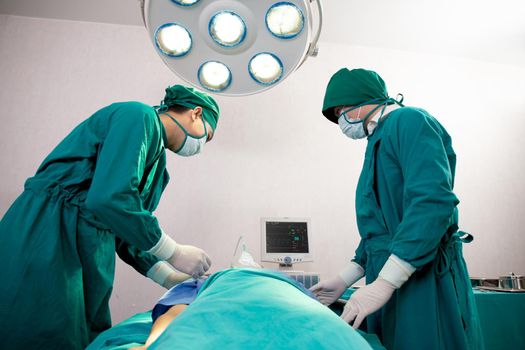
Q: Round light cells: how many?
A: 6